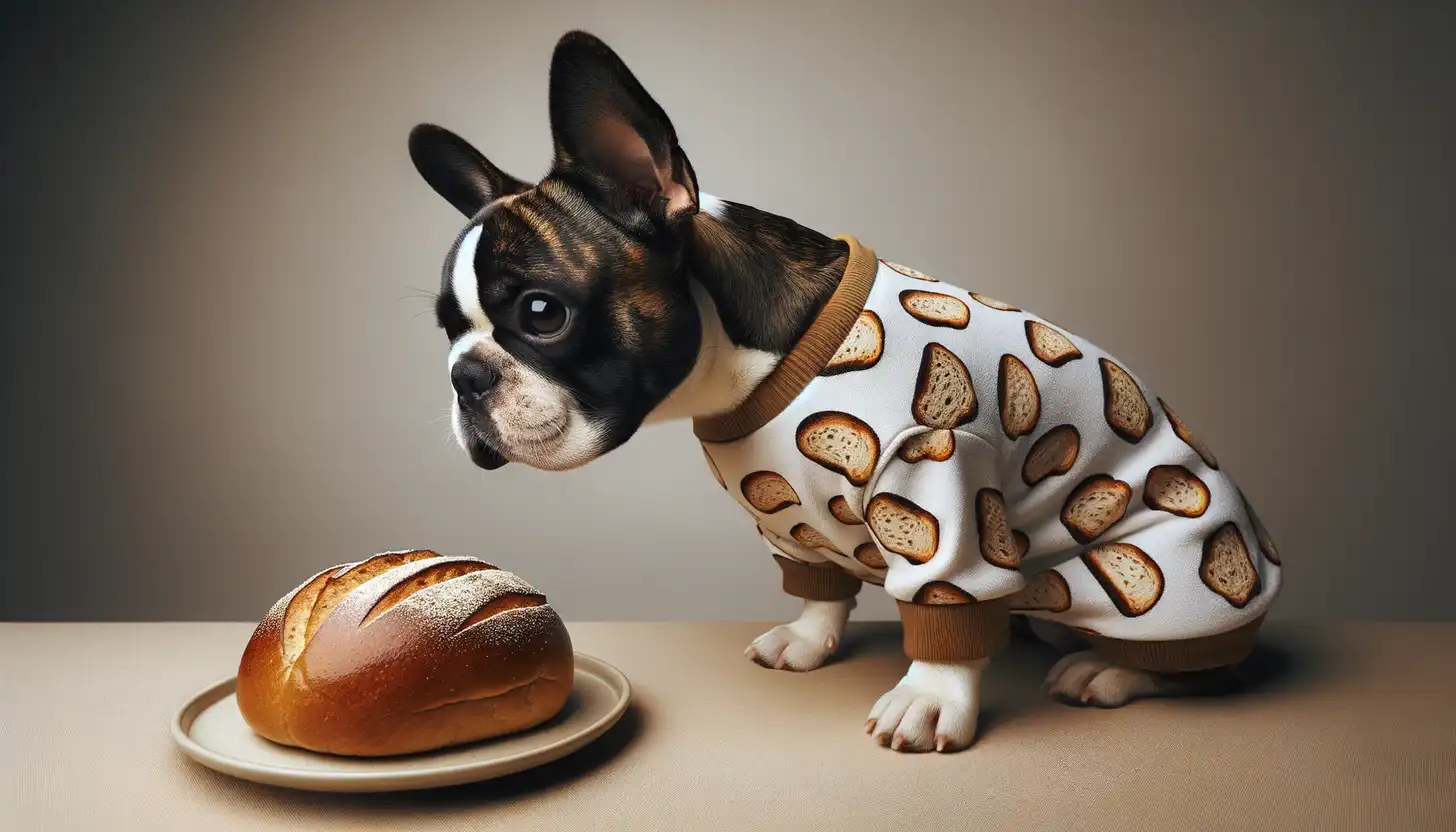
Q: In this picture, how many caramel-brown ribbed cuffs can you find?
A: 3